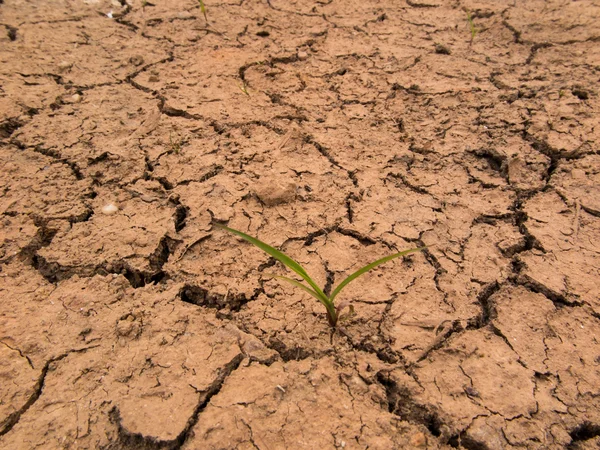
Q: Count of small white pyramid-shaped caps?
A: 0